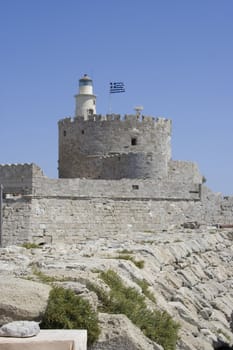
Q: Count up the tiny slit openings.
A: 2